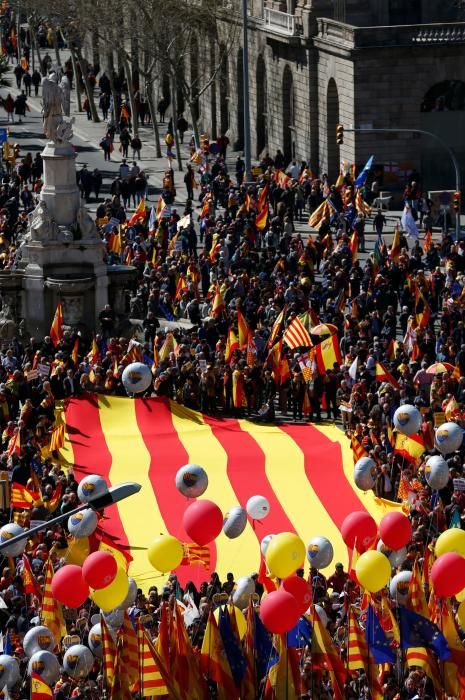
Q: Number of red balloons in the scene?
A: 8